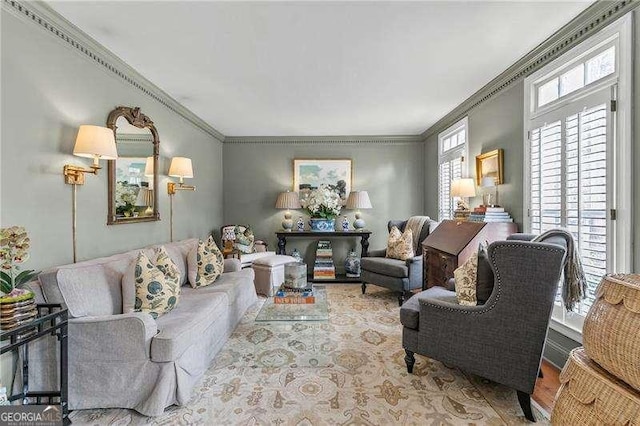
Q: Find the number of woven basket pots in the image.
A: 2